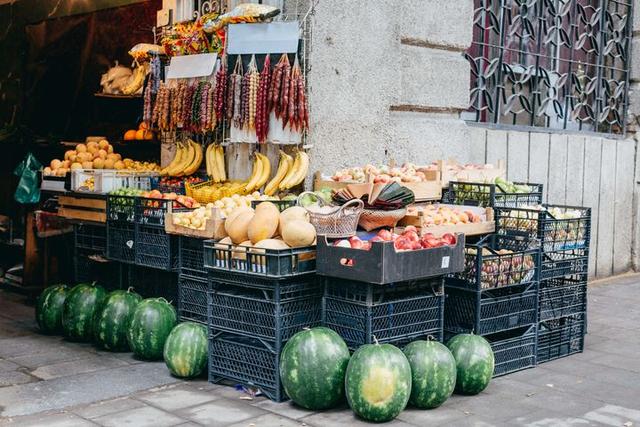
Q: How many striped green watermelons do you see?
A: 9